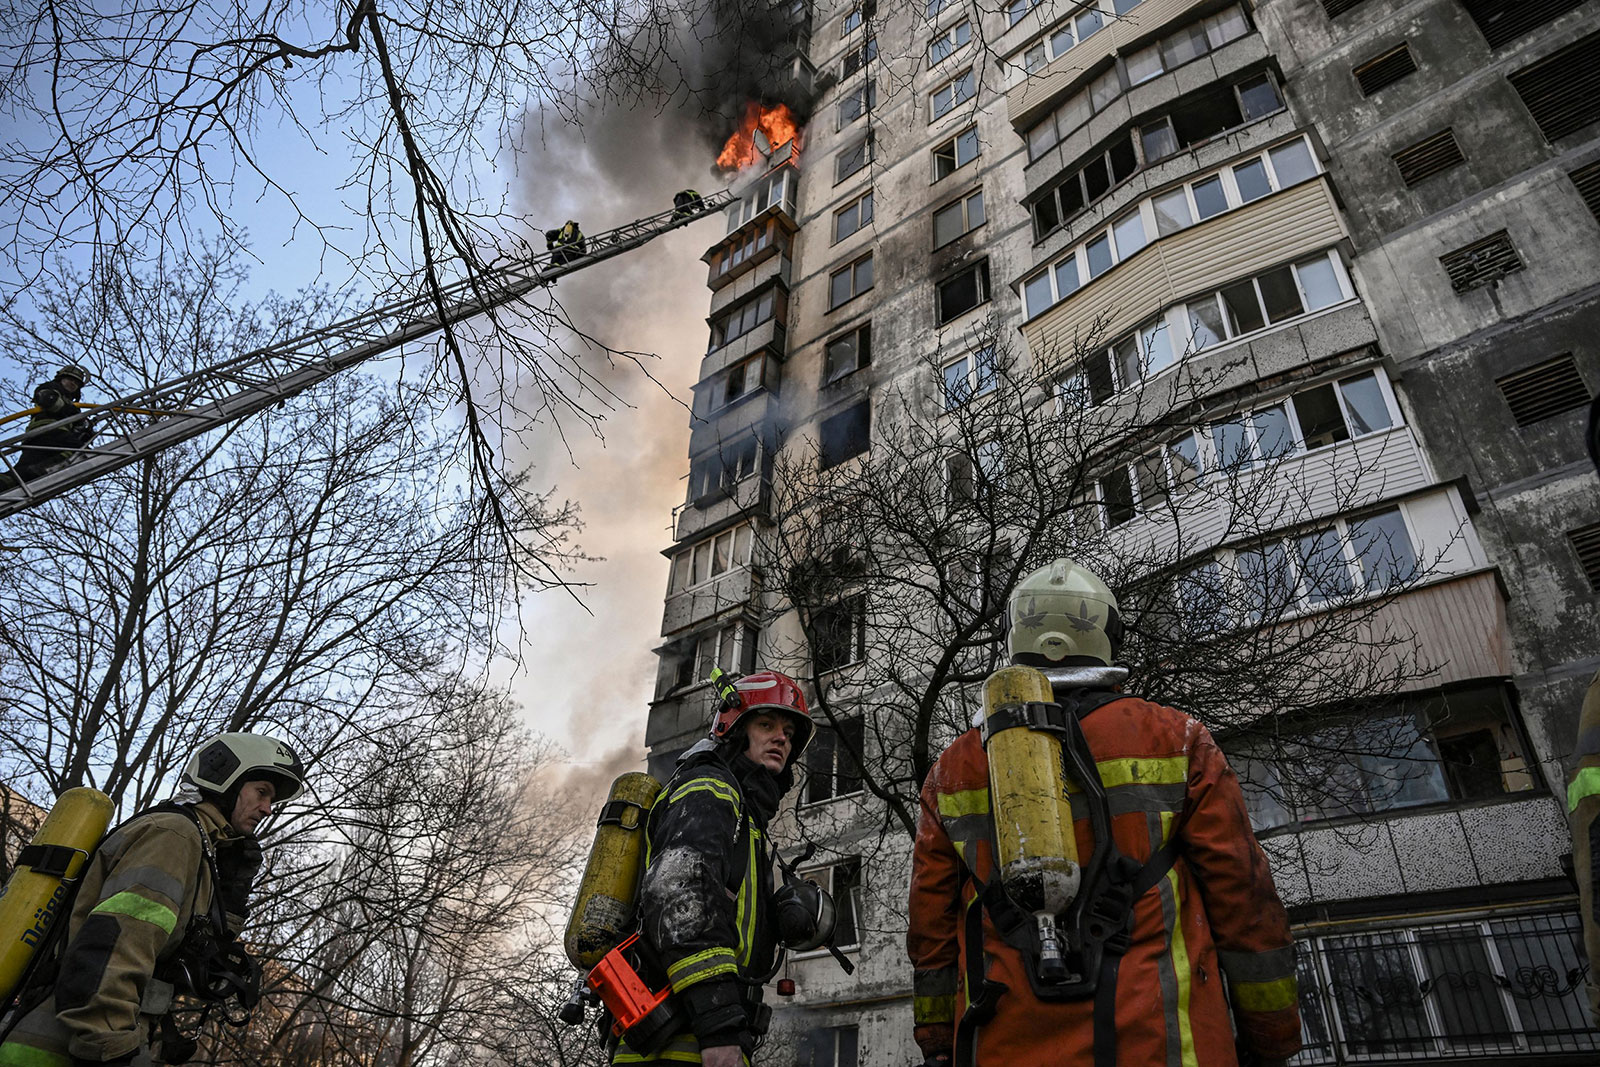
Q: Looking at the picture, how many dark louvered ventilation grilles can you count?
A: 9